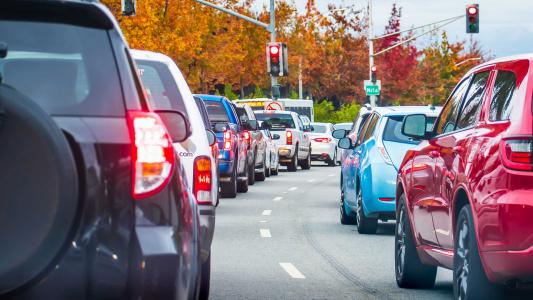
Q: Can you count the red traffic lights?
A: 3